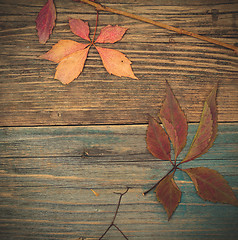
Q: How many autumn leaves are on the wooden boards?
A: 11